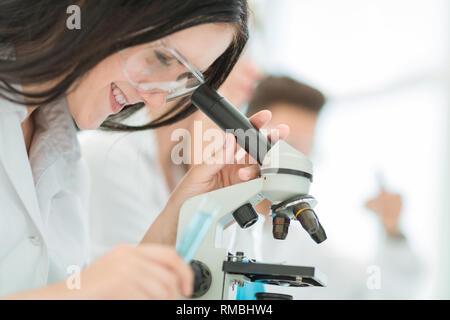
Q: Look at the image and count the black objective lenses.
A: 2